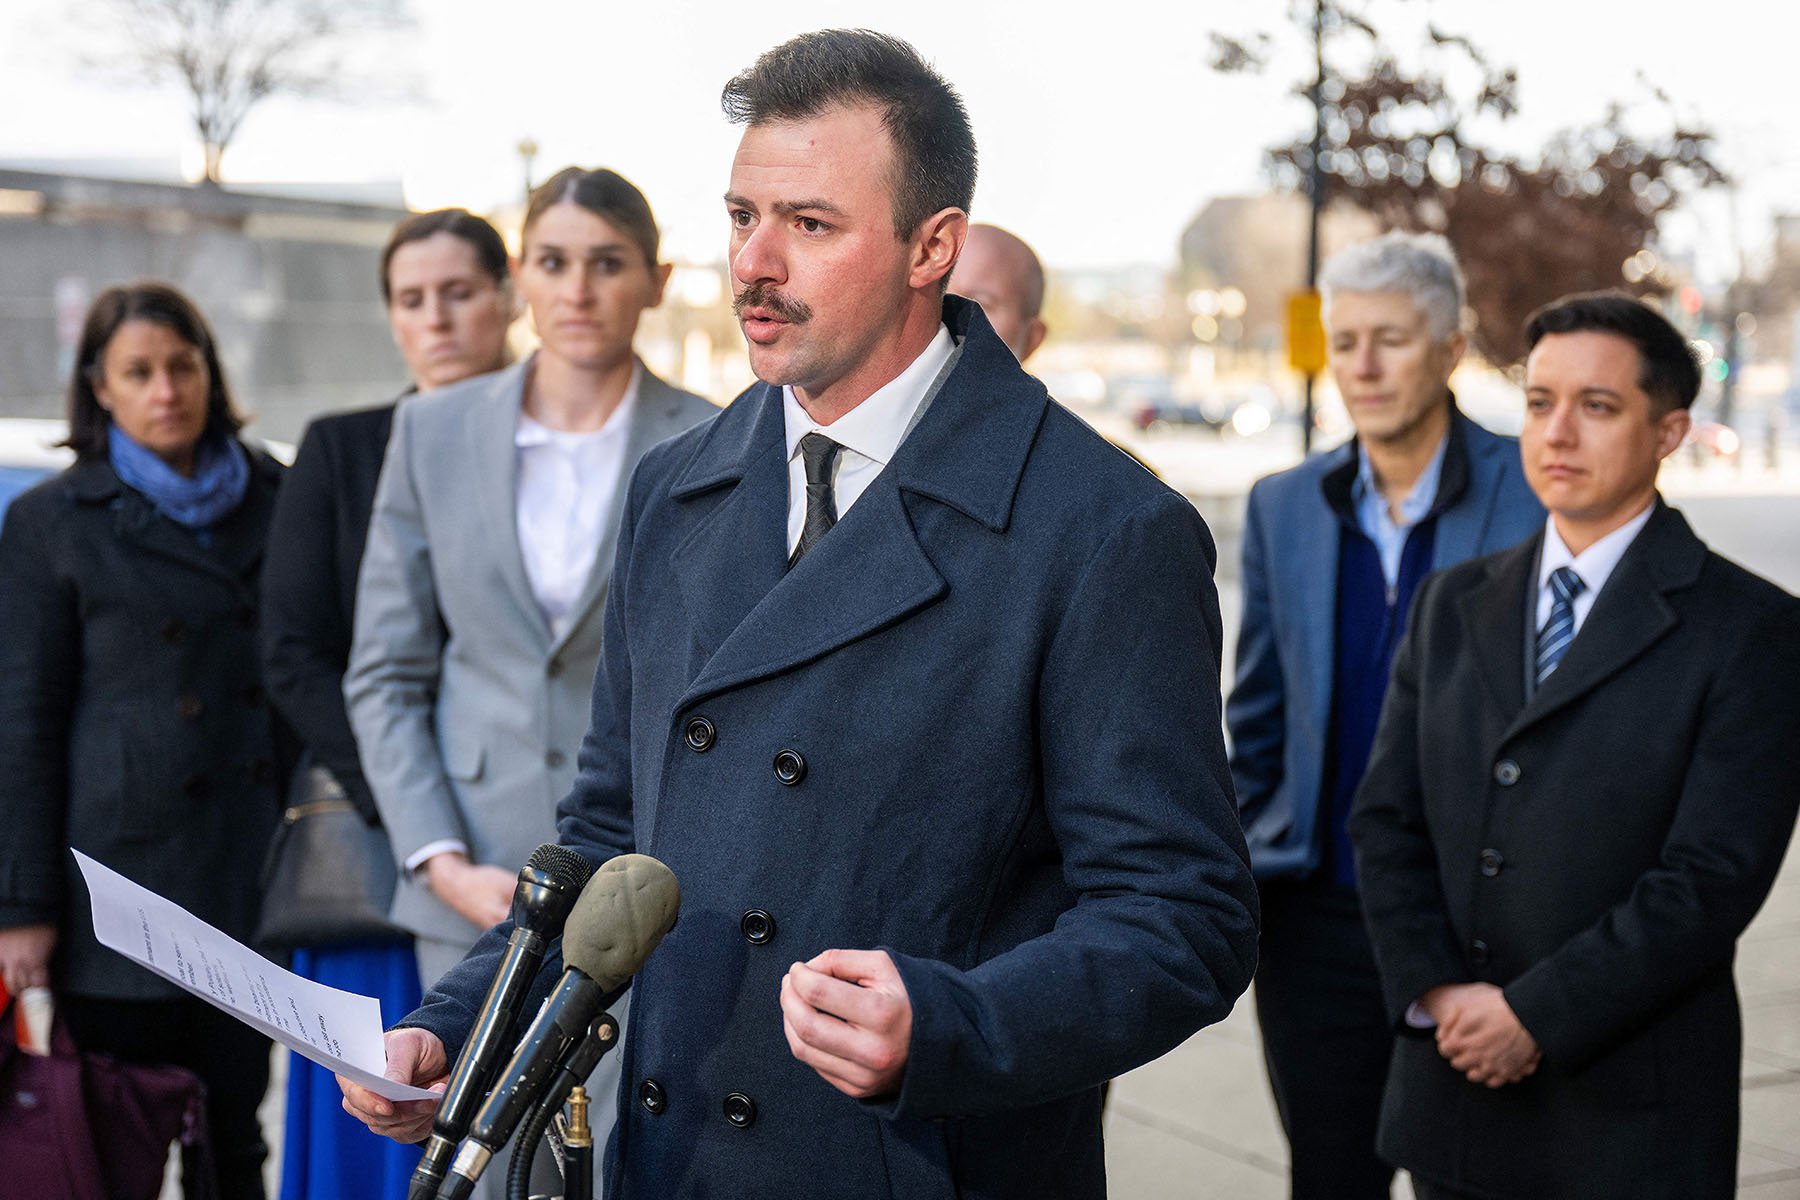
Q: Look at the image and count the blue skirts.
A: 1